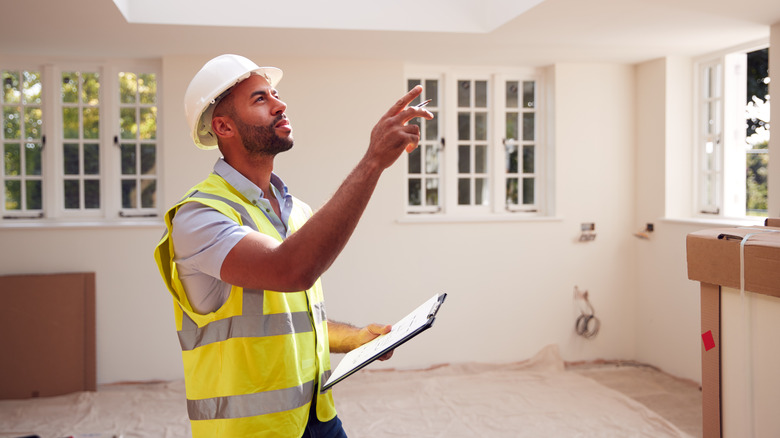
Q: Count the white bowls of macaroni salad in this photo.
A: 0